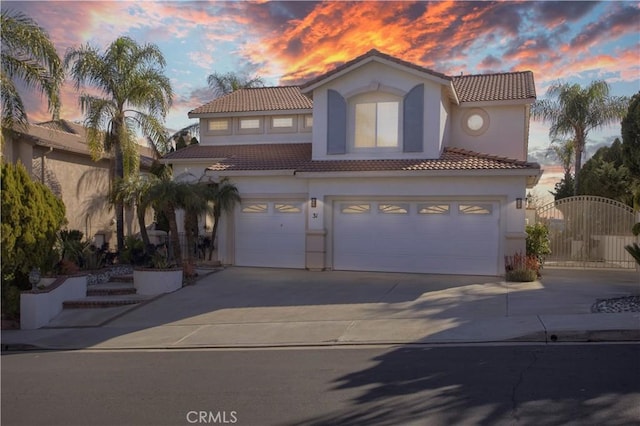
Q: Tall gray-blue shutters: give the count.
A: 2